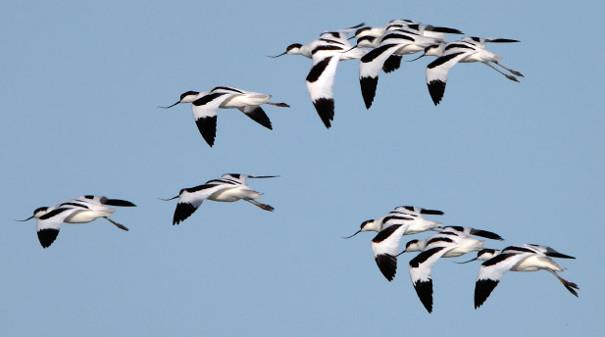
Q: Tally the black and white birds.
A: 10